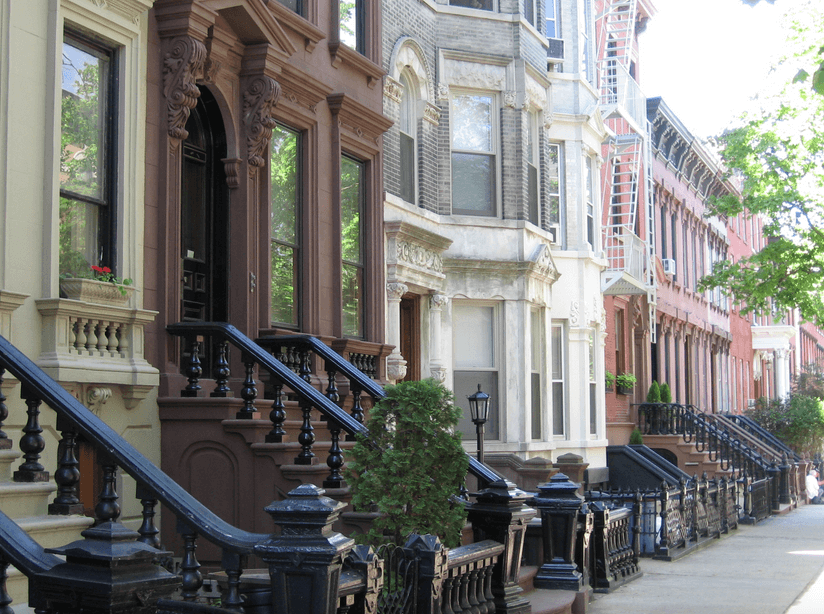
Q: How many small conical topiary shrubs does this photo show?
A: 3